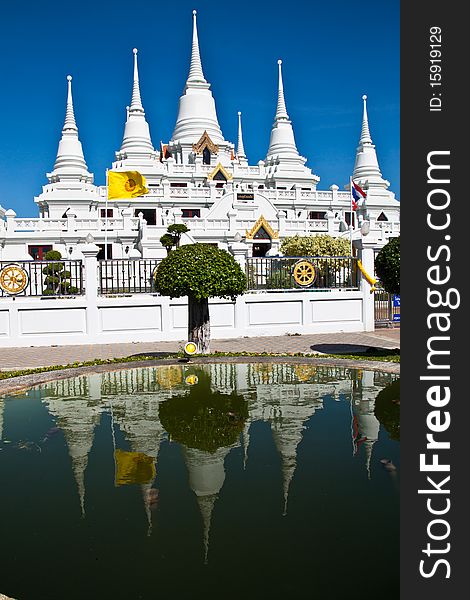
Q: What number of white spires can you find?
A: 6